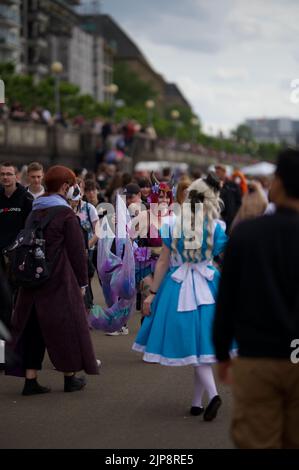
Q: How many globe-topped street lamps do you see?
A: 5